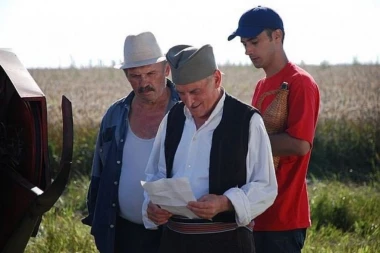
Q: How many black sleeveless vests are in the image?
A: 1